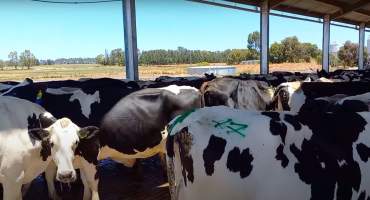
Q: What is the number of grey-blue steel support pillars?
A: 4